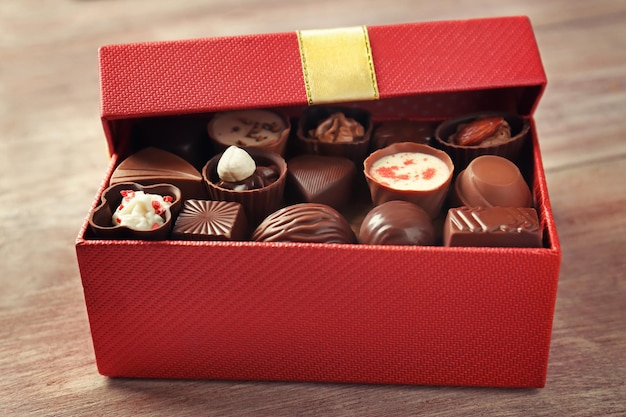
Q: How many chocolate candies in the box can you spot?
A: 15